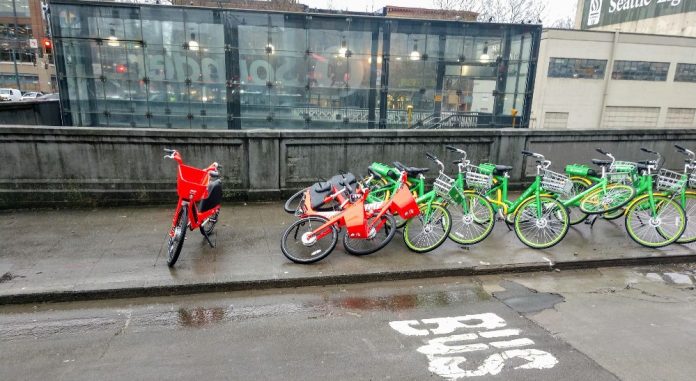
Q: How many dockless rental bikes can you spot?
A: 9